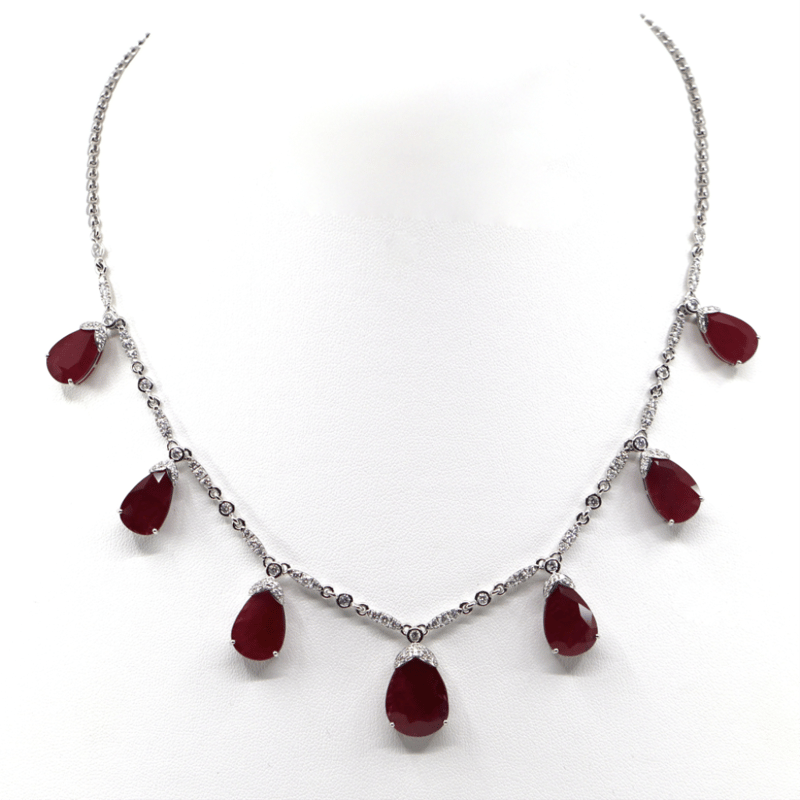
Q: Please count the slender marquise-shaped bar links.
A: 14